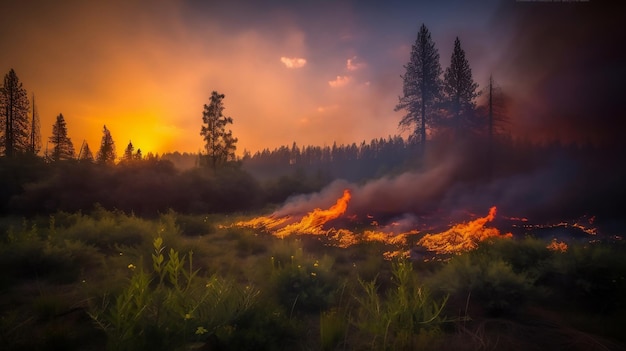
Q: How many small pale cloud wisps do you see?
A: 3